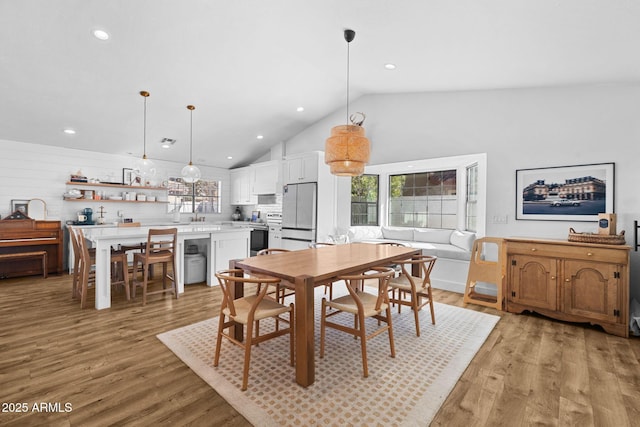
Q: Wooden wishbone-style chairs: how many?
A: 6